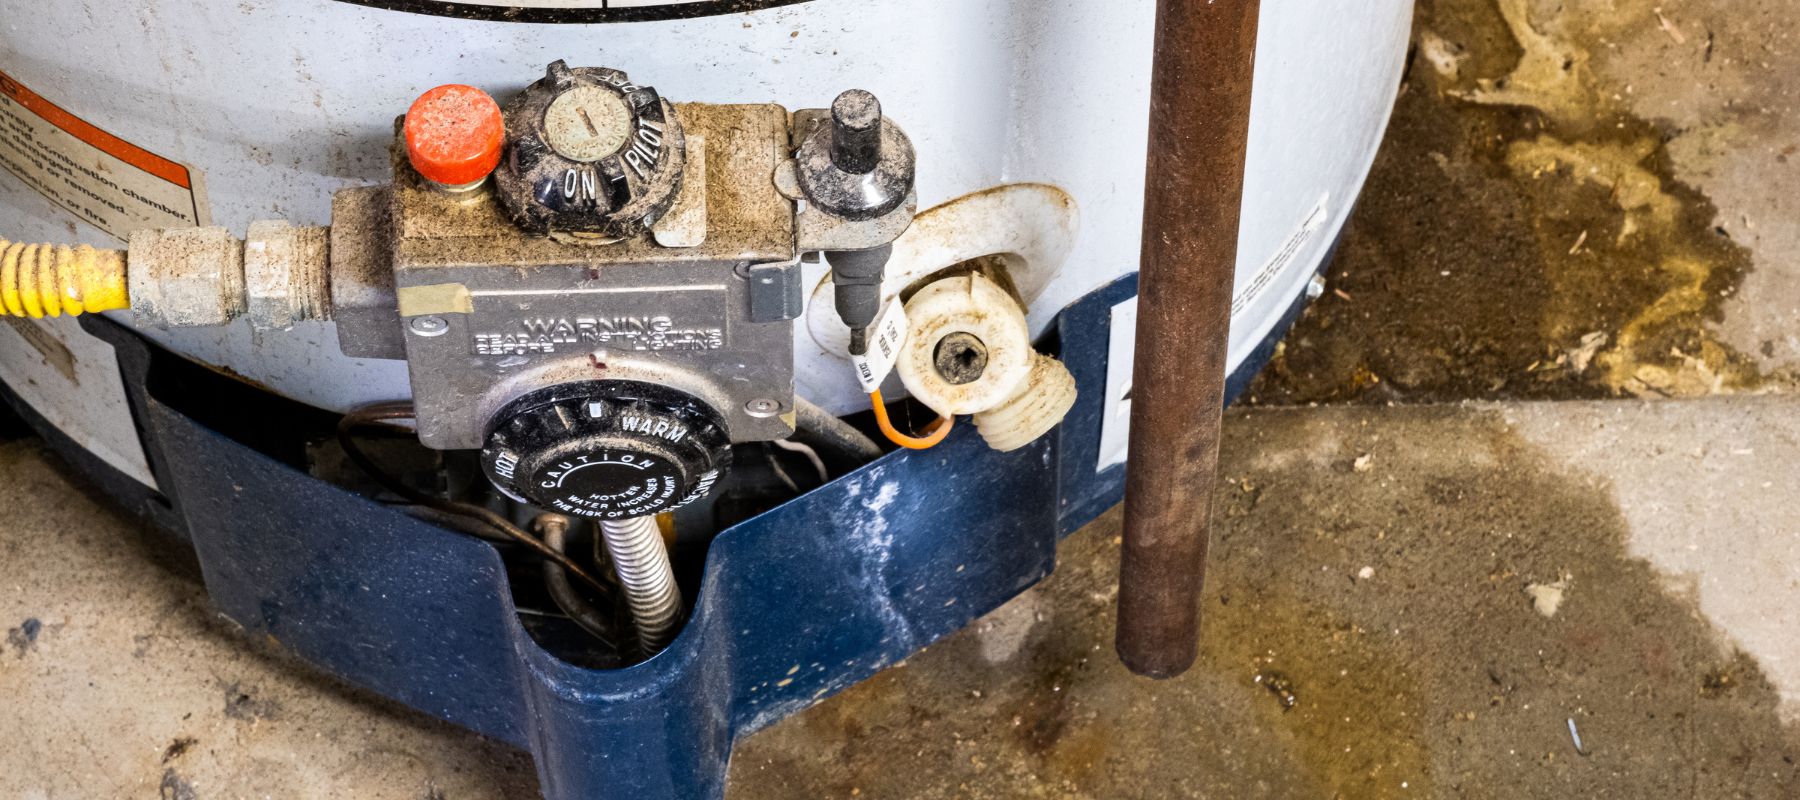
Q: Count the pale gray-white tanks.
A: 1